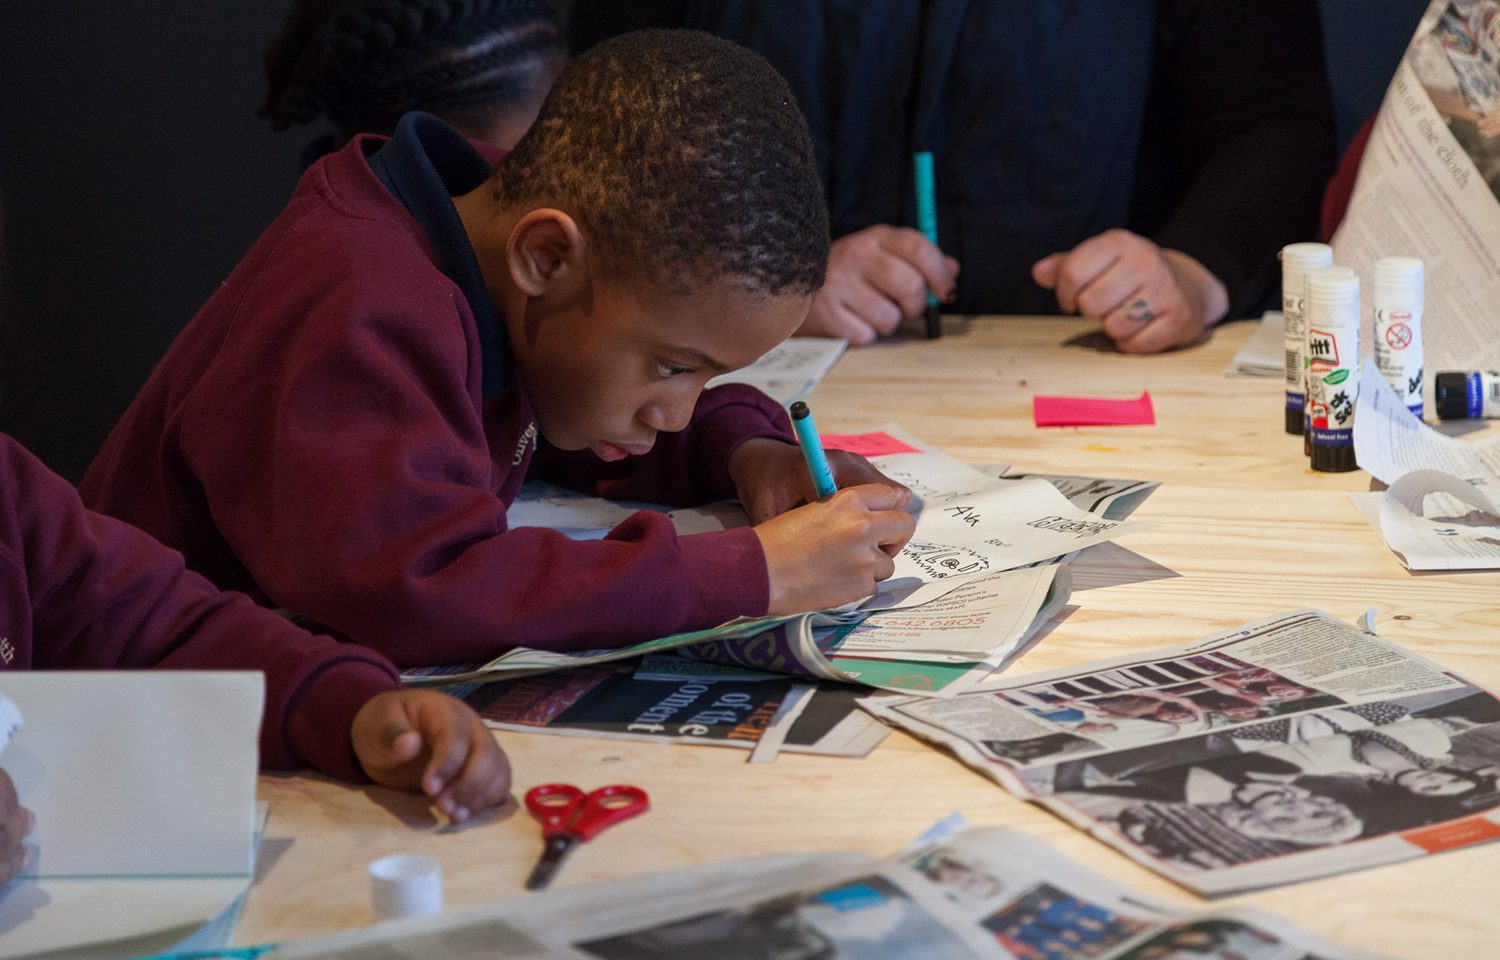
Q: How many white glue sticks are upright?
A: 4